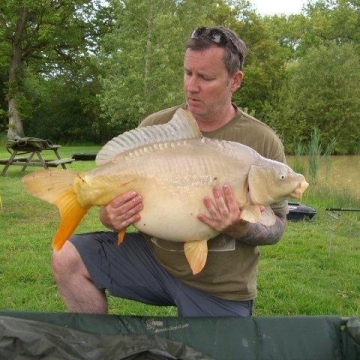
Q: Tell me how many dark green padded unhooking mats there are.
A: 1